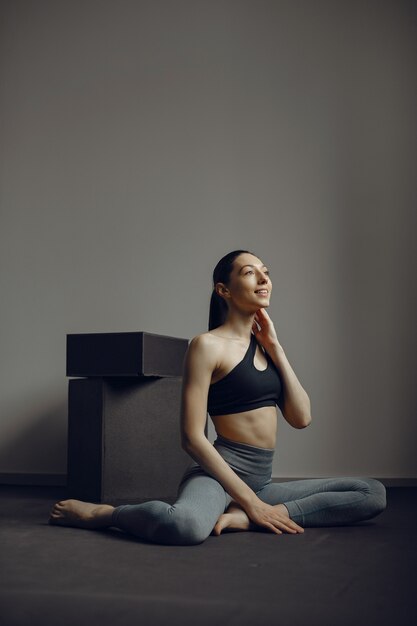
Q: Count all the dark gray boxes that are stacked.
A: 2